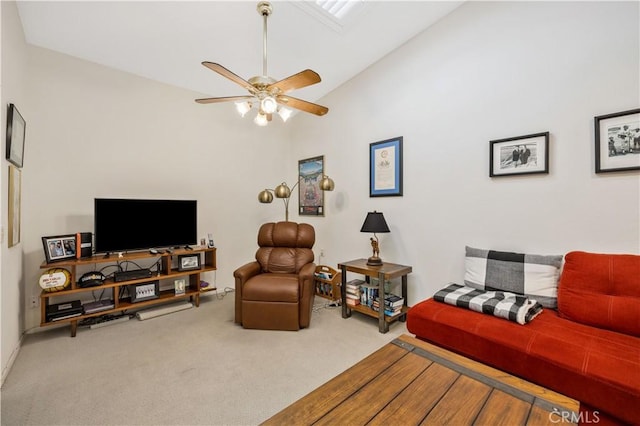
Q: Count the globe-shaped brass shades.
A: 3